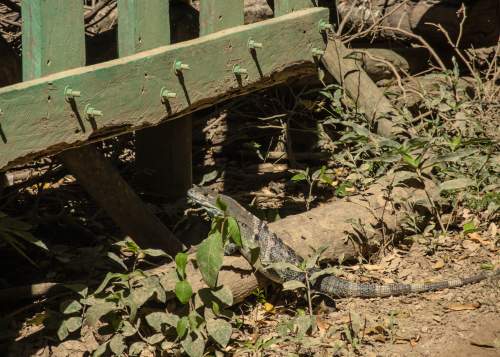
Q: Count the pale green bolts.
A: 8